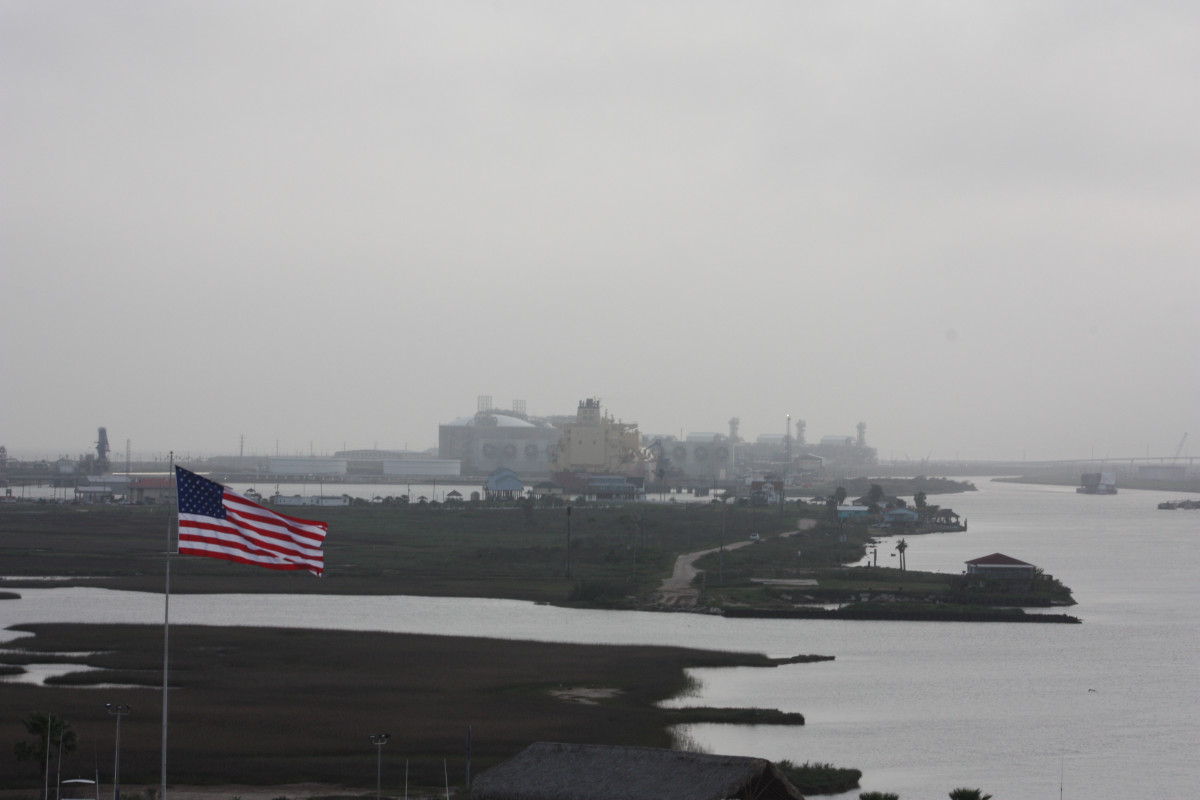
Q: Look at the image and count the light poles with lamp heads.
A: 2